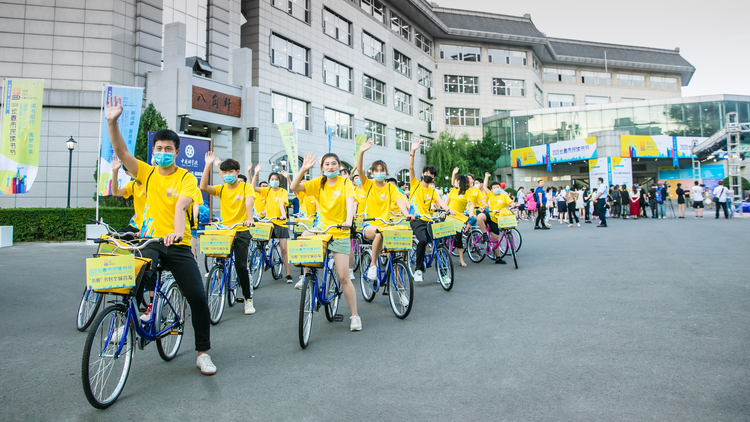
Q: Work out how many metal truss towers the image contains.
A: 2